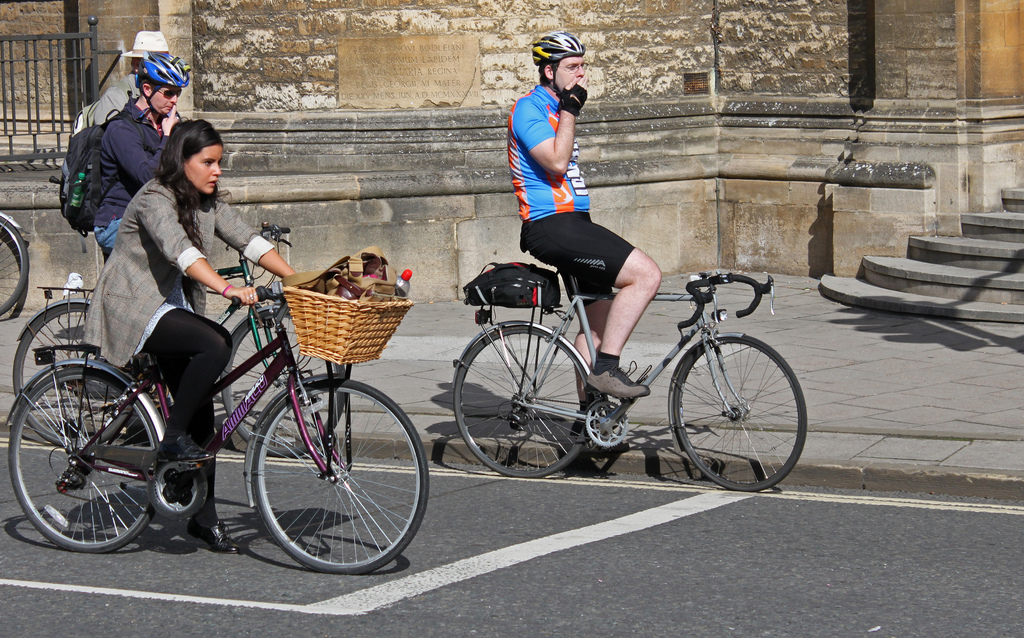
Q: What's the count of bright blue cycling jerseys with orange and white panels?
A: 1